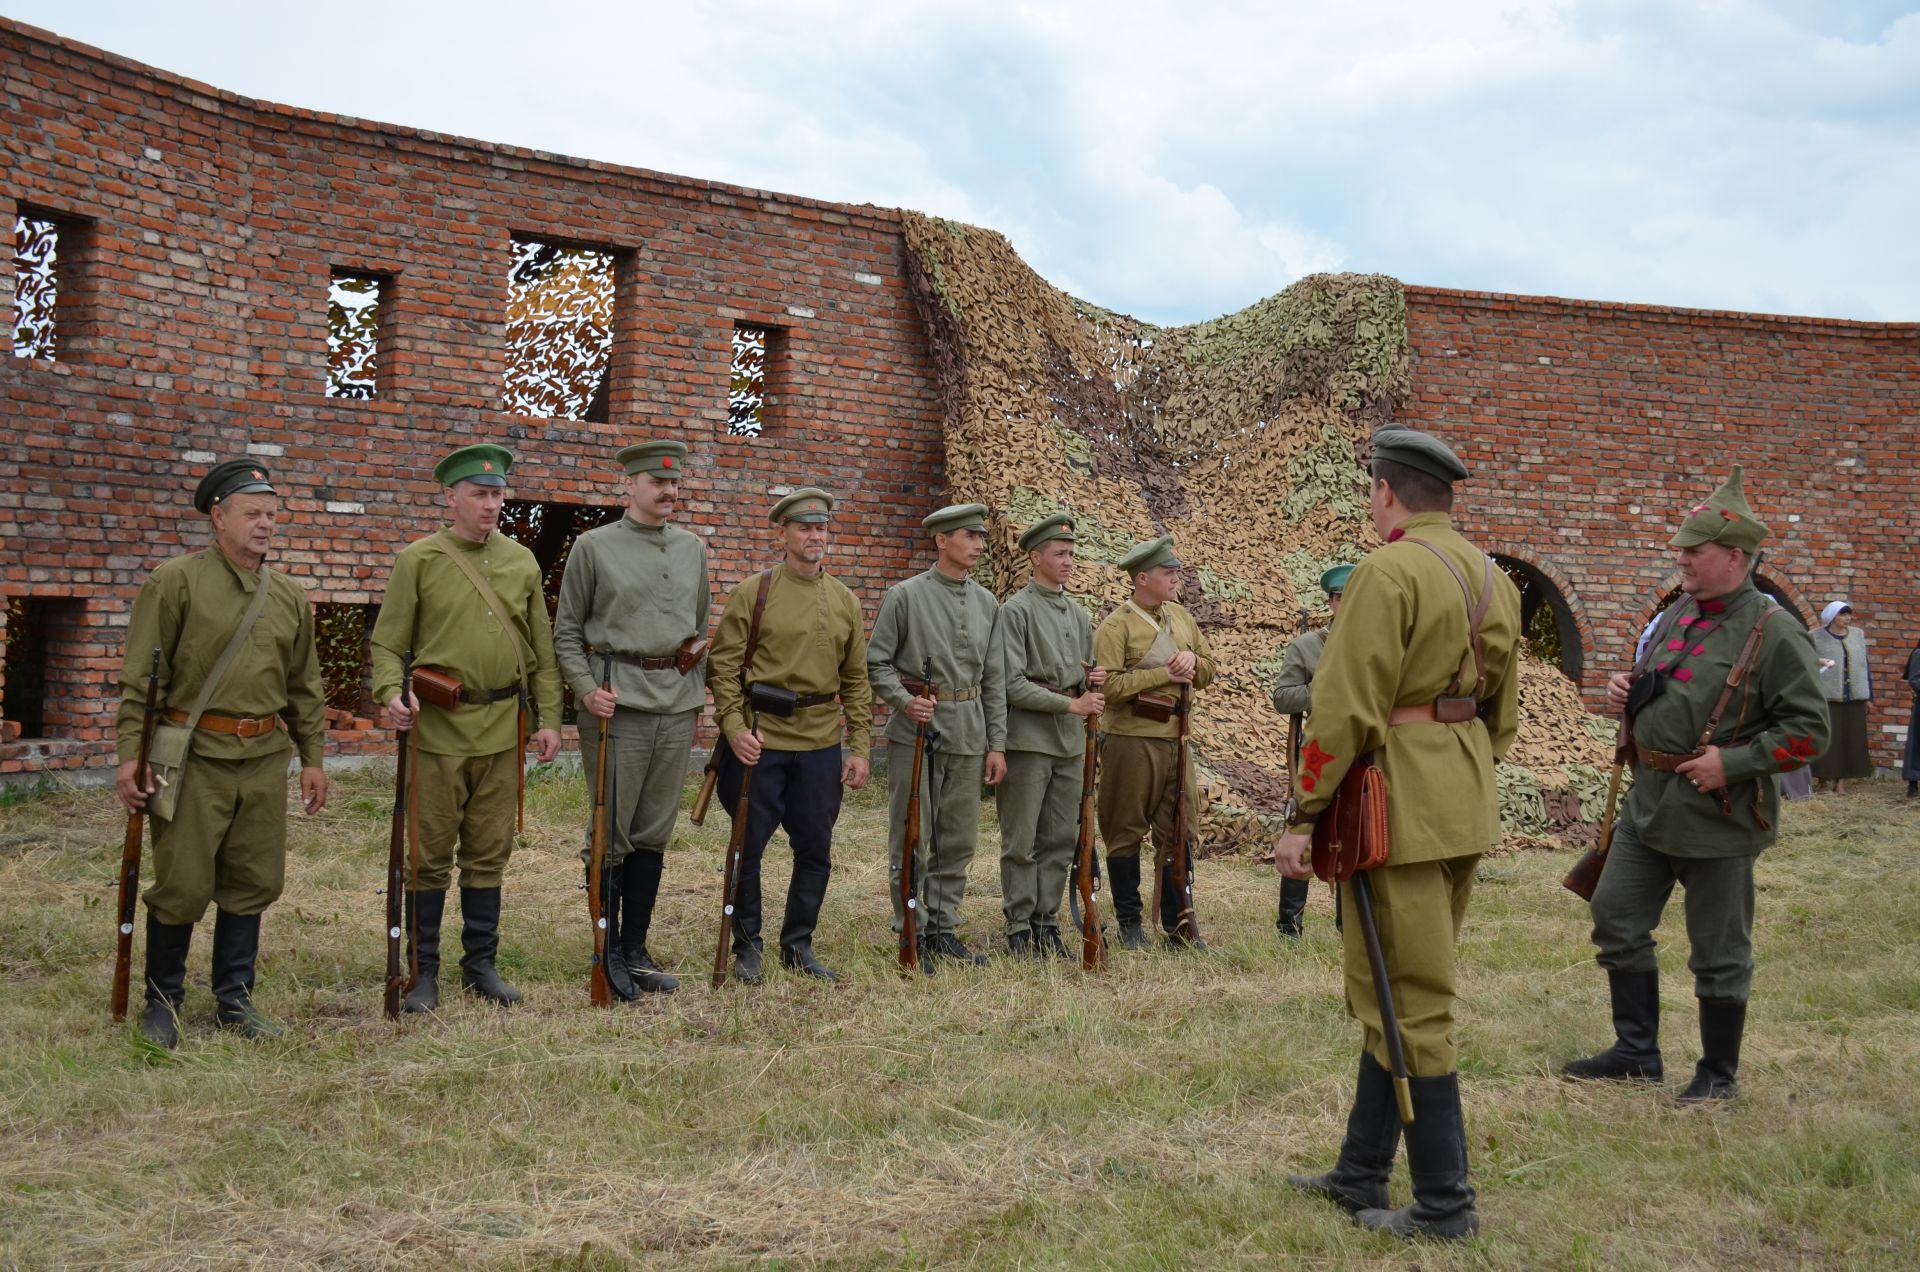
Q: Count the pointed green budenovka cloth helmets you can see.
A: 1